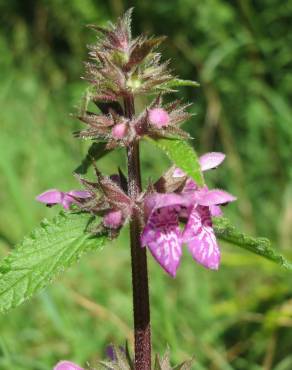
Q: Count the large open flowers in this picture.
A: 2